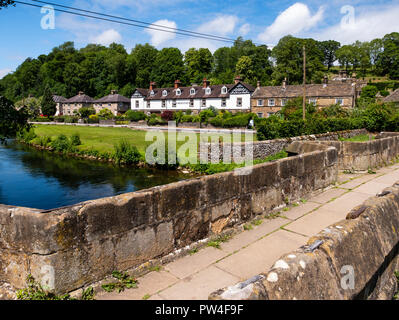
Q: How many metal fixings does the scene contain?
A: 4